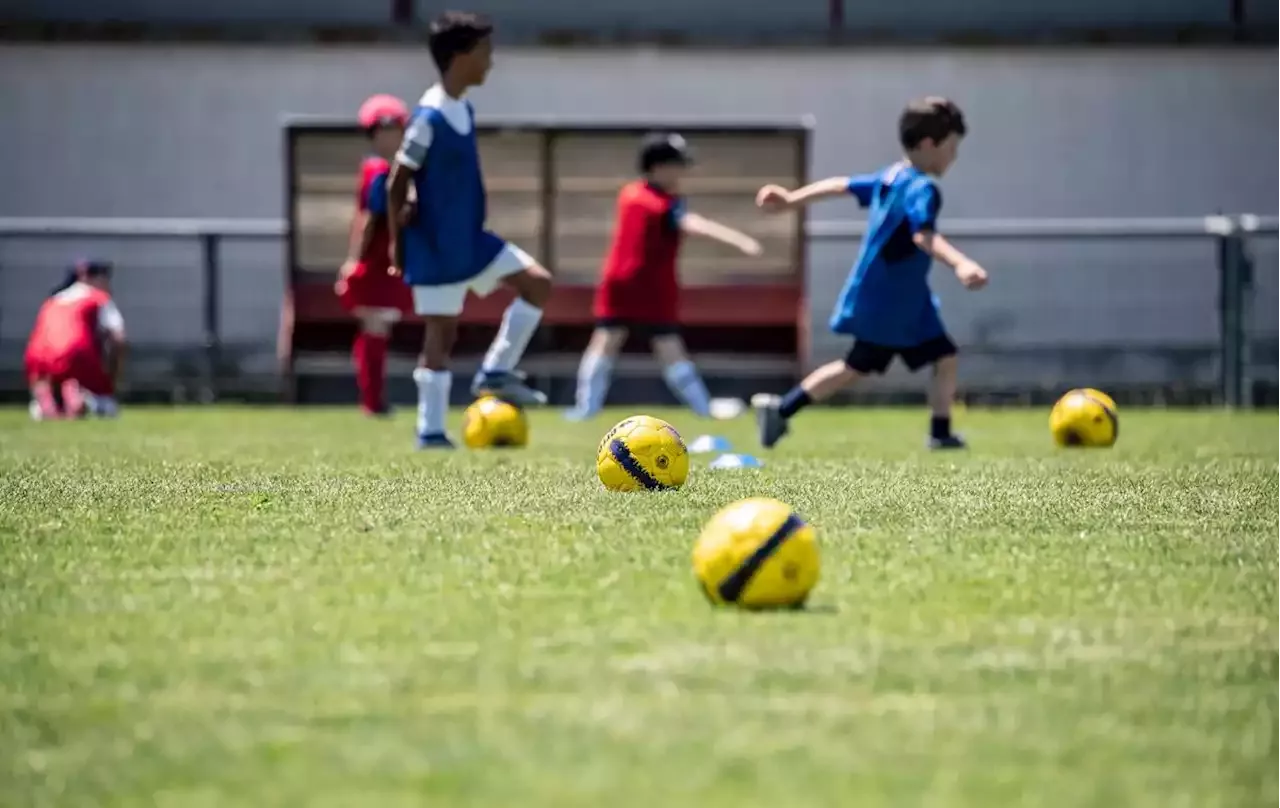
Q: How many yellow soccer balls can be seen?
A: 4